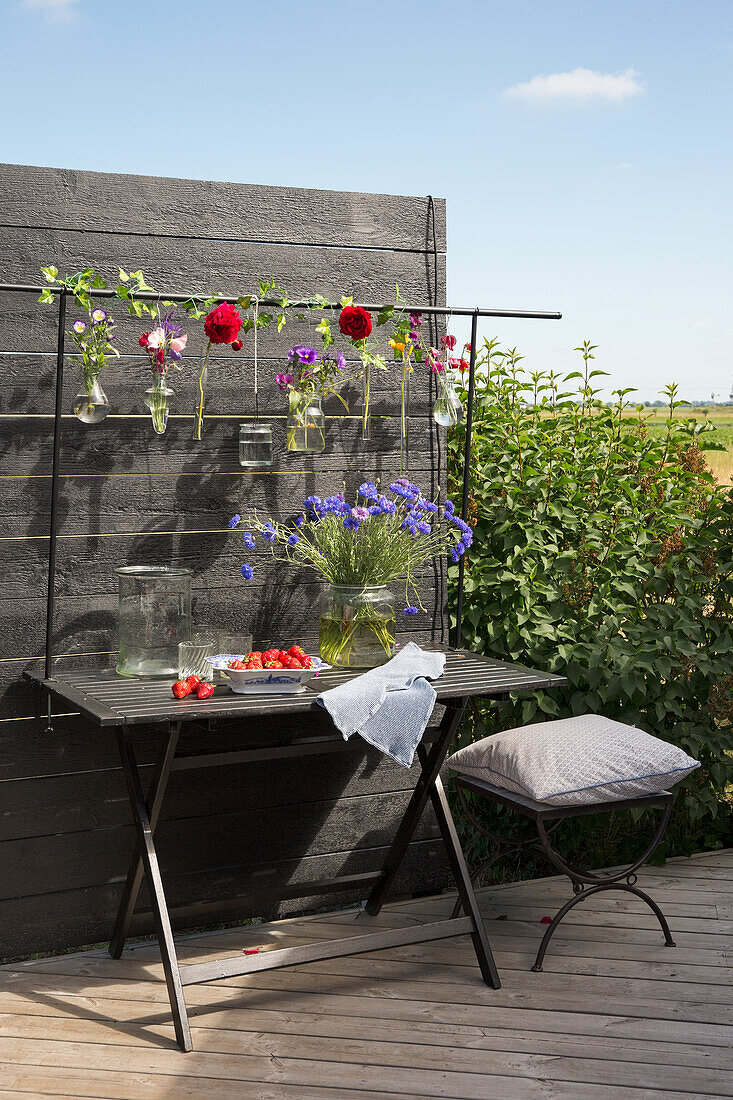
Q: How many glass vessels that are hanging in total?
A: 8